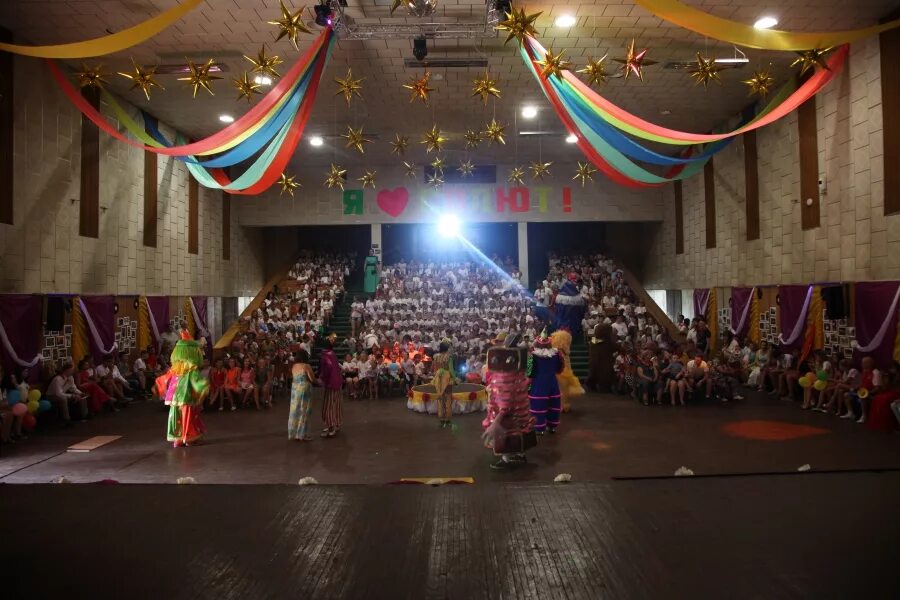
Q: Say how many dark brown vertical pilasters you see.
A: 10